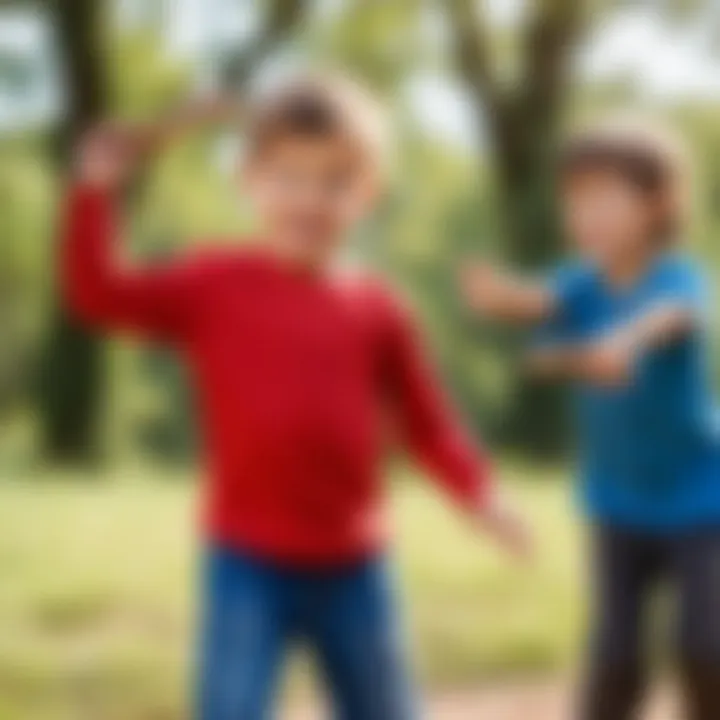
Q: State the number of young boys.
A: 2